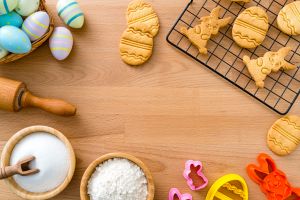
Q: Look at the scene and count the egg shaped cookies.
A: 5